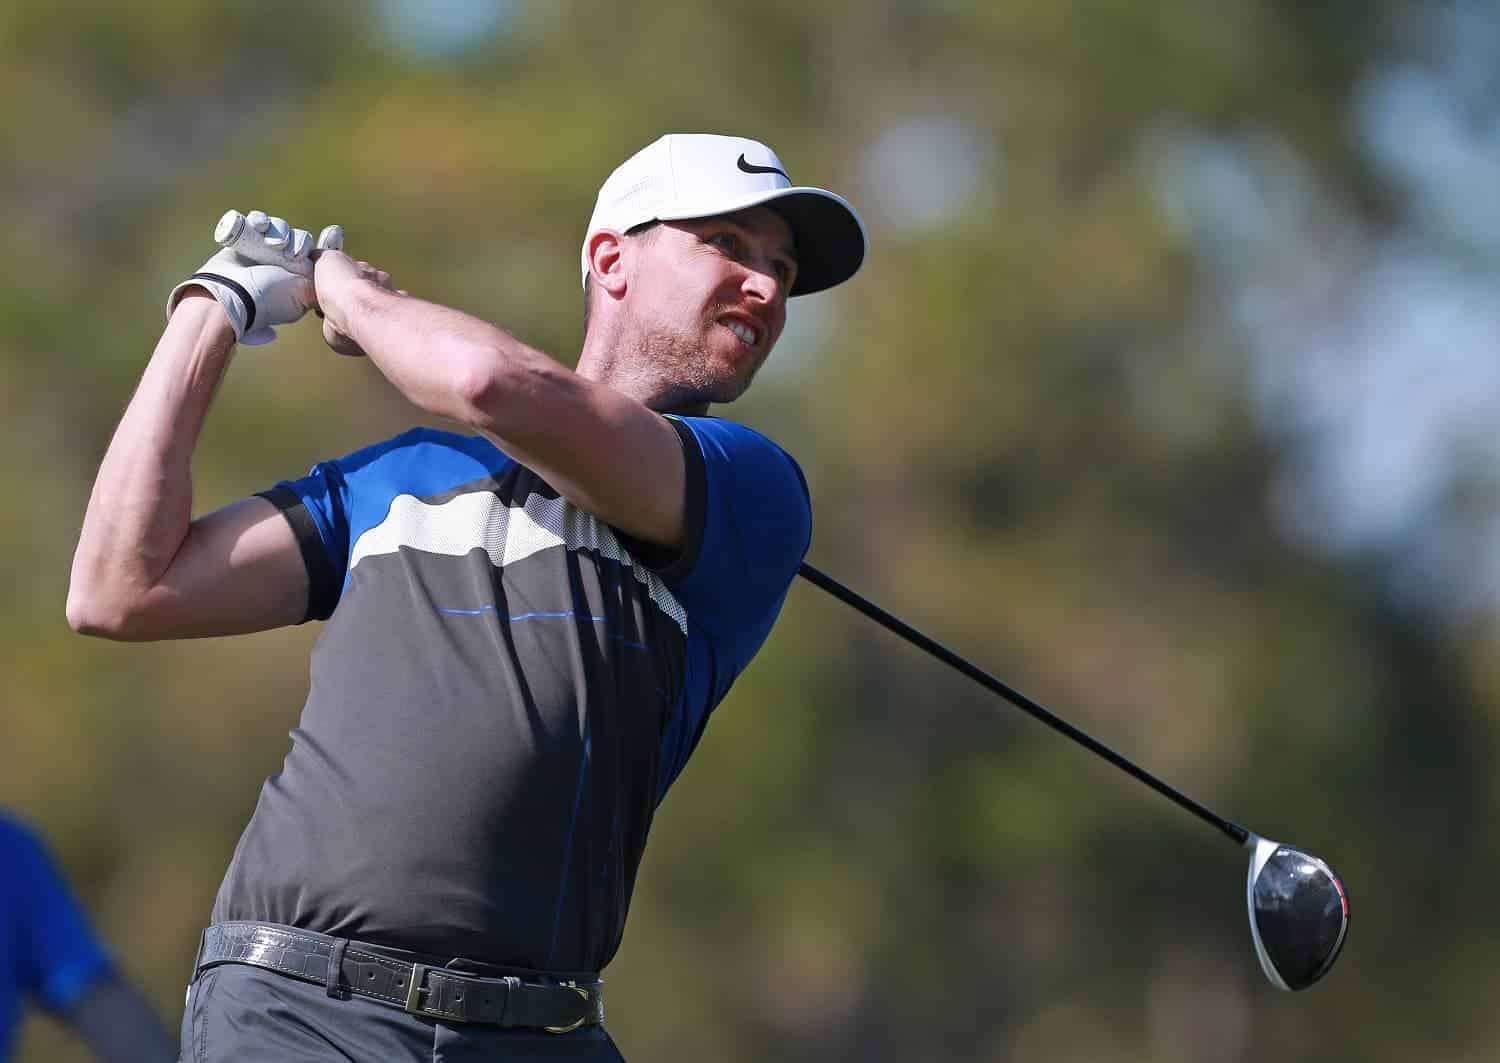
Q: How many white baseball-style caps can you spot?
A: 1